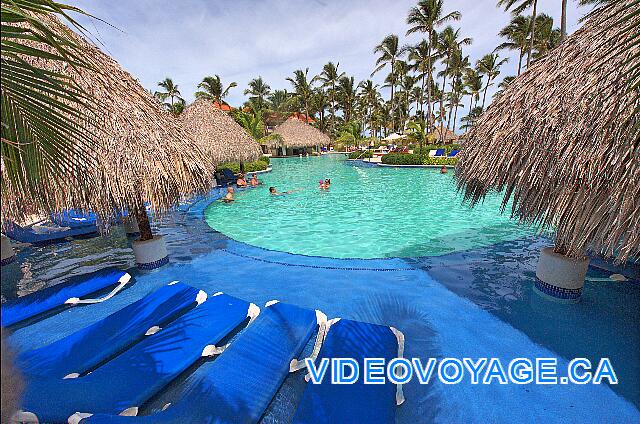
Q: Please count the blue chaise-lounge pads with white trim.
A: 5